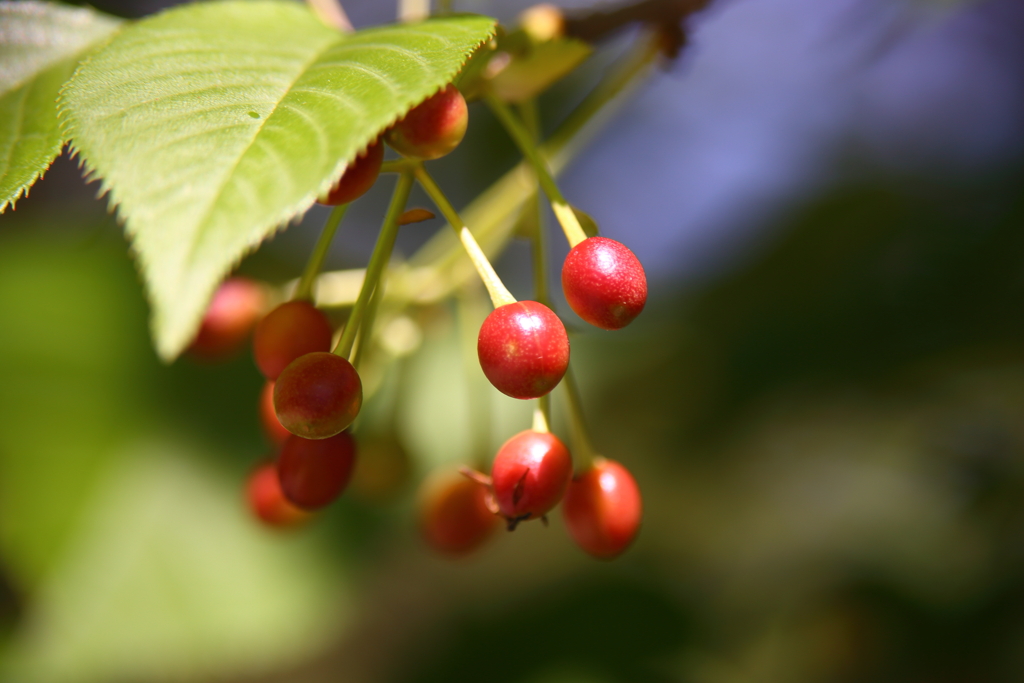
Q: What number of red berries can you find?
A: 13